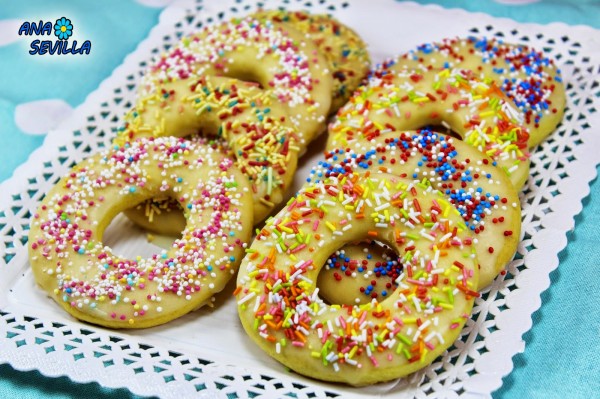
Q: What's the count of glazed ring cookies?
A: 8